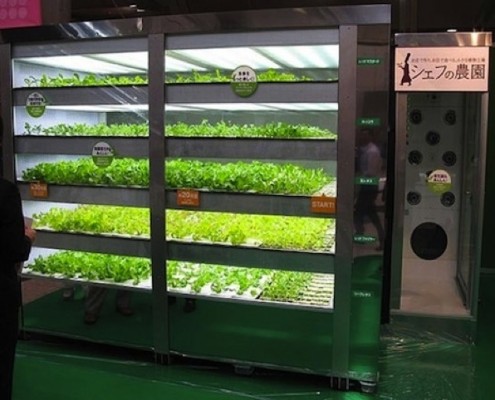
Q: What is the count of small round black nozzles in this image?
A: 7